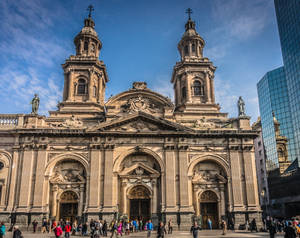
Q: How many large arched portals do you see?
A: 3